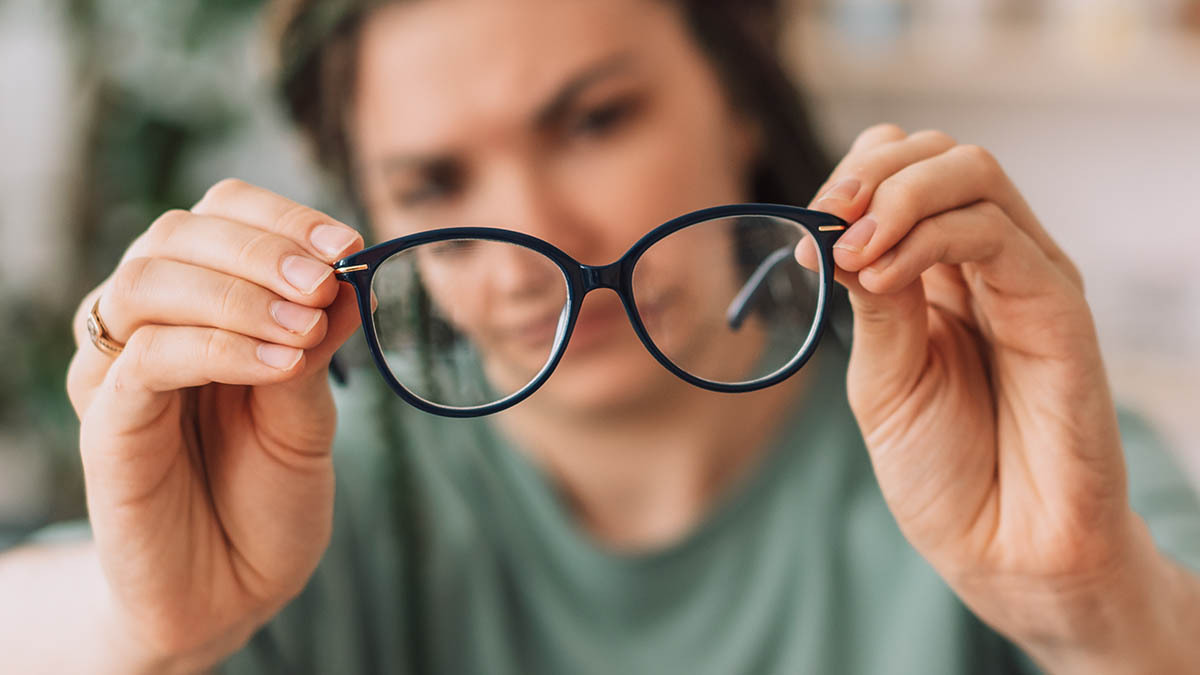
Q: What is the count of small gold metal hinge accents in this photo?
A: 2